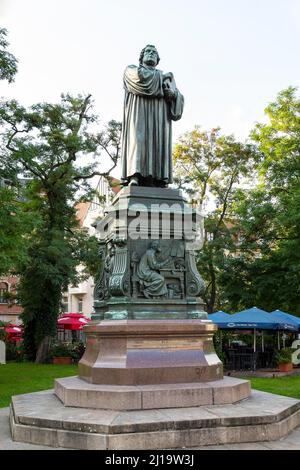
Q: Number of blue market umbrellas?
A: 3